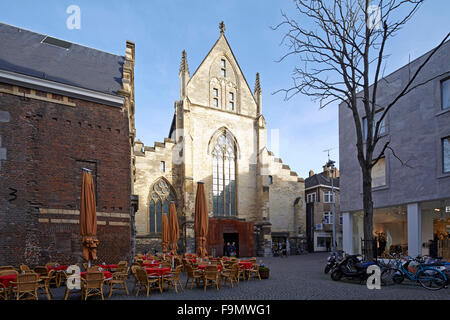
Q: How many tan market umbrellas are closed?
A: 4